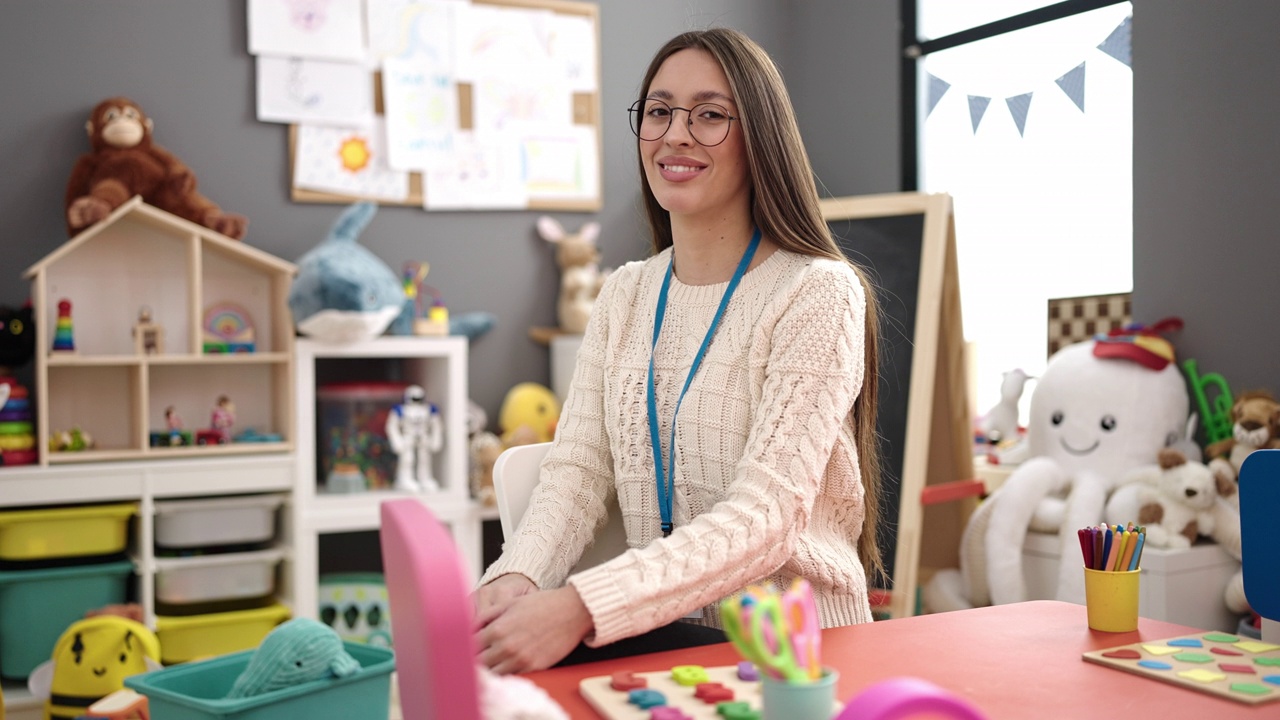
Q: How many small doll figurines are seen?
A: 2